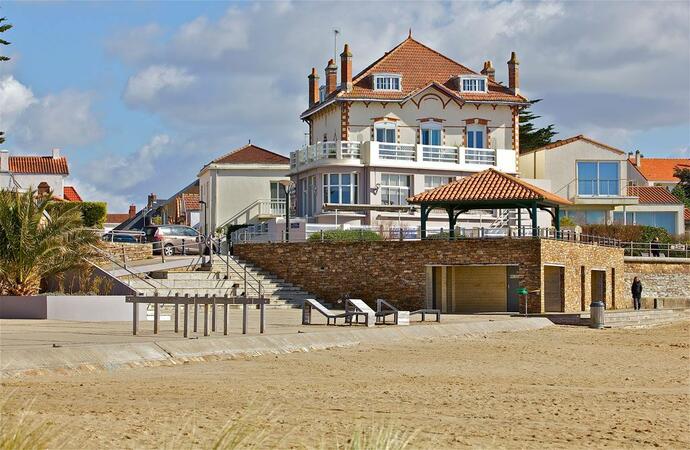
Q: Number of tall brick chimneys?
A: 5